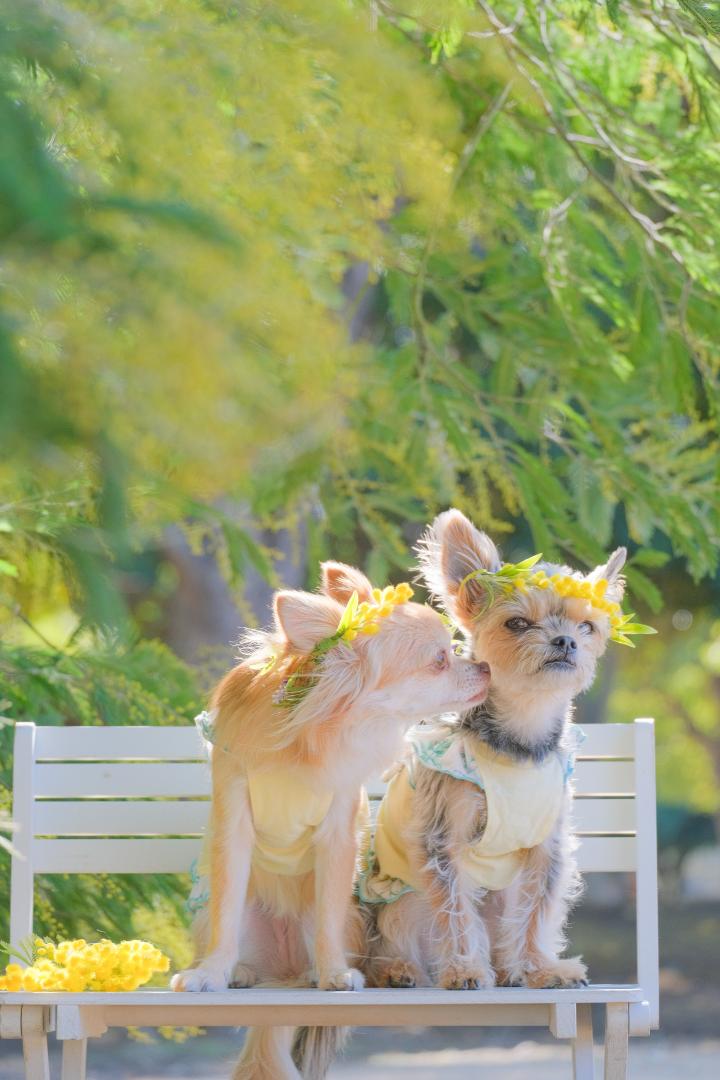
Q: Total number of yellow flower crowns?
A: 2